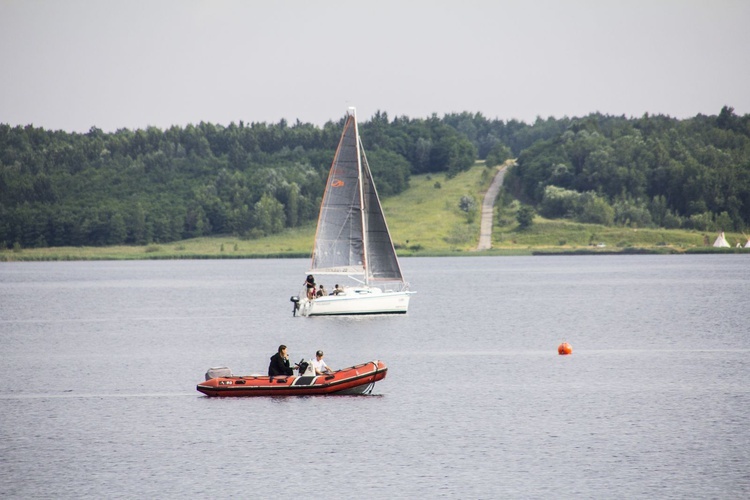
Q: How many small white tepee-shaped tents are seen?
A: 2